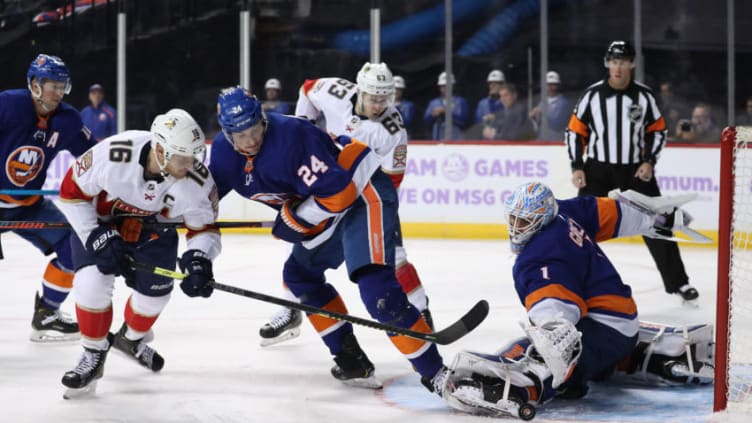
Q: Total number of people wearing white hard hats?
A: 5